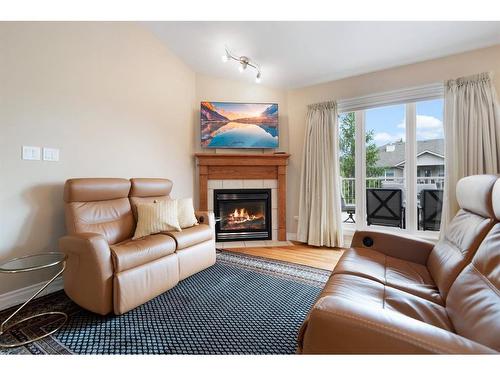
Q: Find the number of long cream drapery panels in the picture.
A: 2